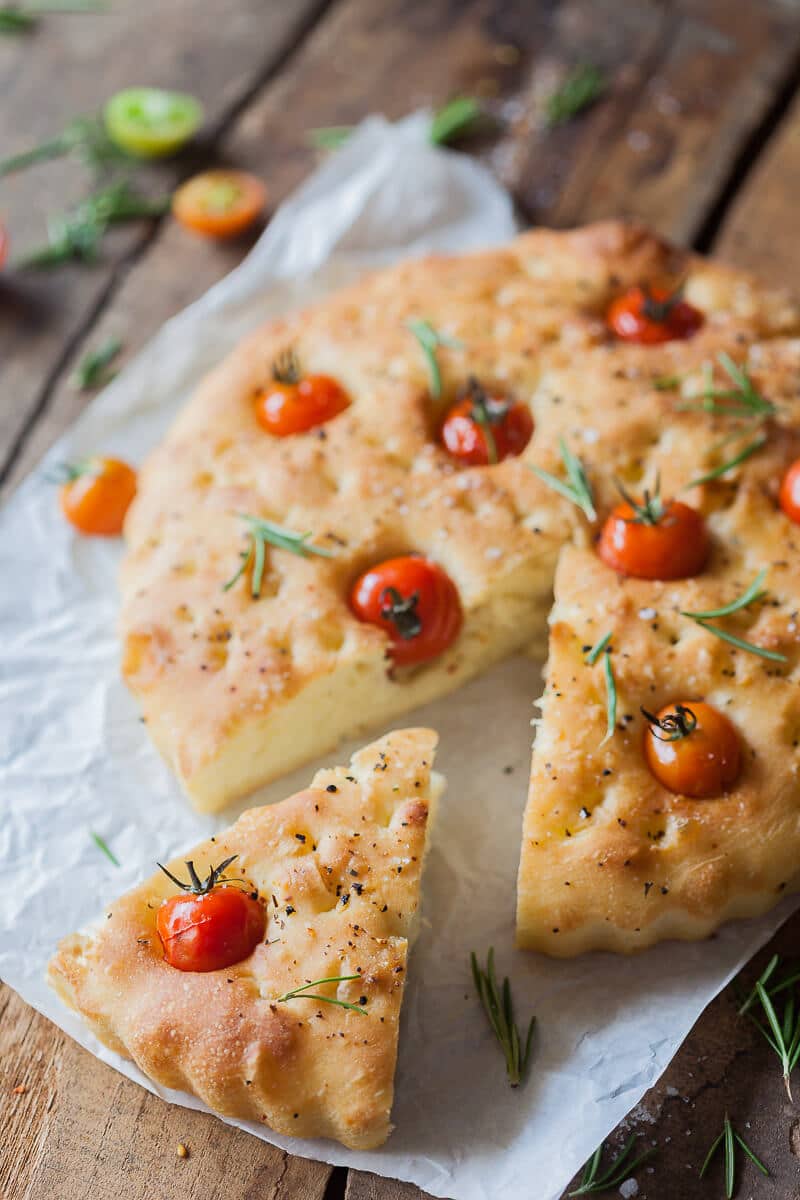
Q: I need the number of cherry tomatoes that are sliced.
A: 2